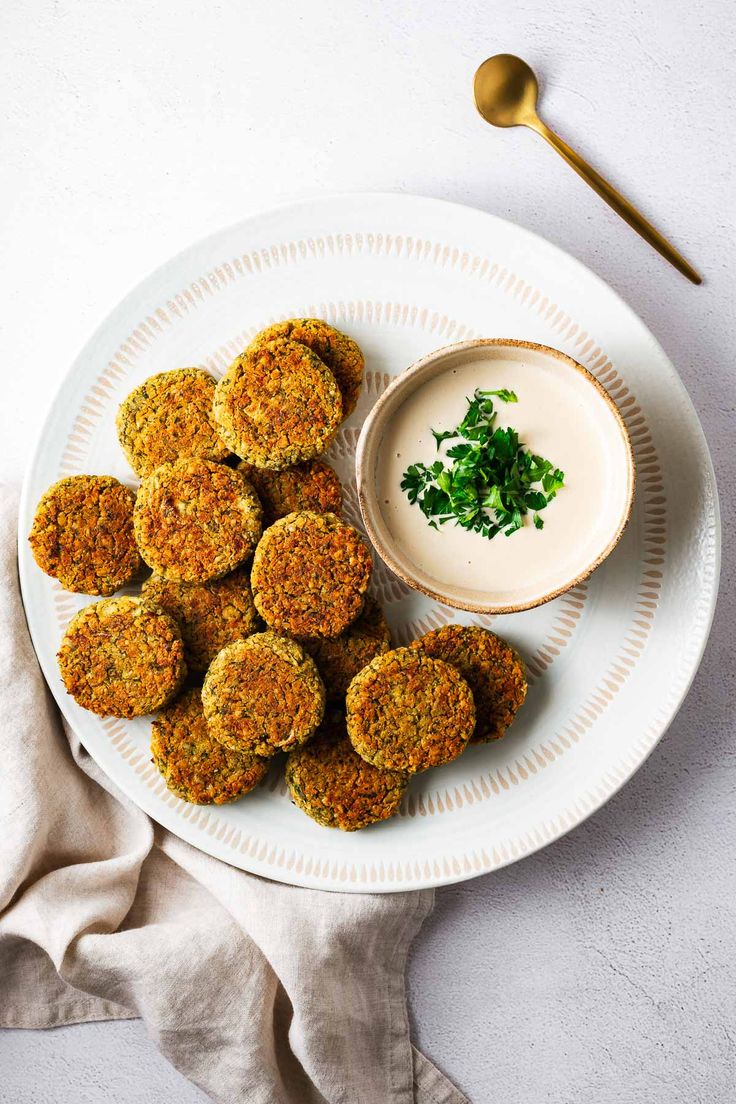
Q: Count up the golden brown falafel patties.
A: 15